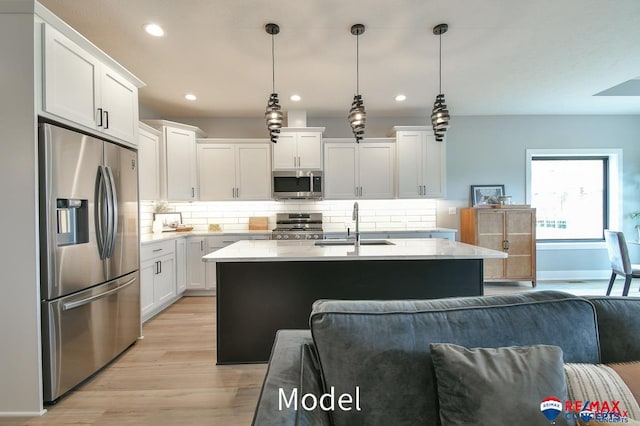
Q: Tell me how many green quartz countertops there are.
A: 0